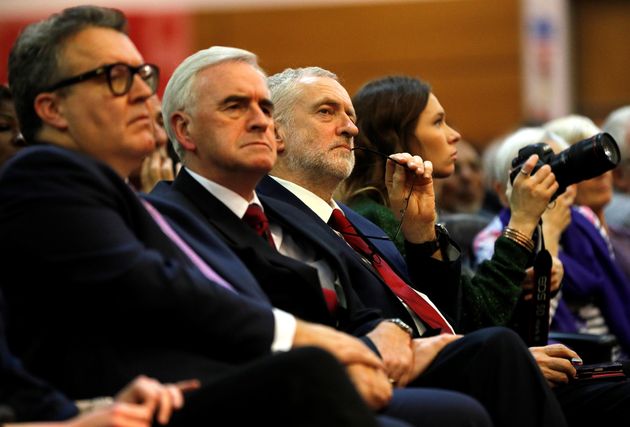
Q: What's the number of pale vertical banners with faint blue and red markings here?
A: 1